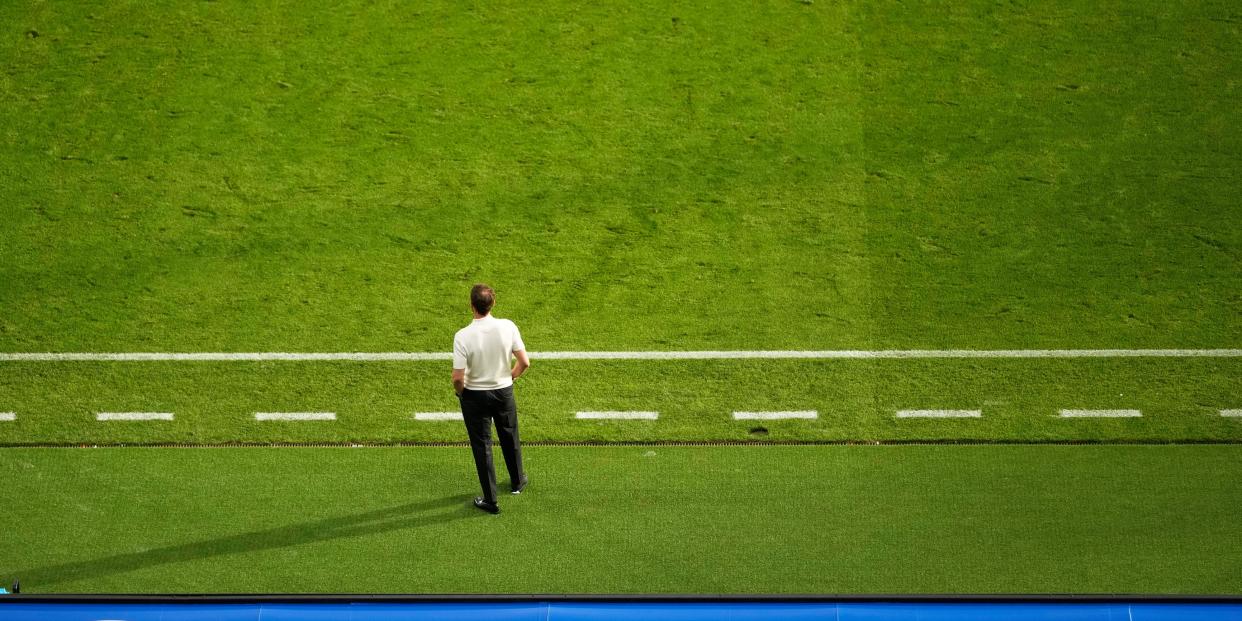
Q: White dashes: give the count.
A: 9